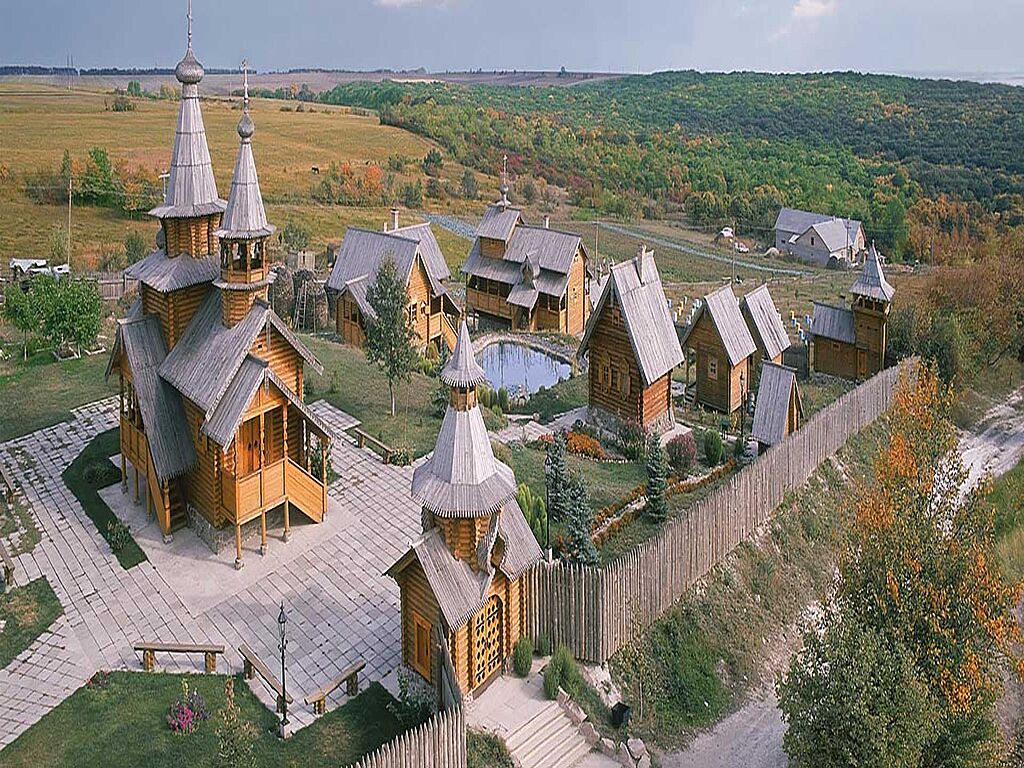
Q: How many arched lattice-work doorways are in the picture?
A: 1